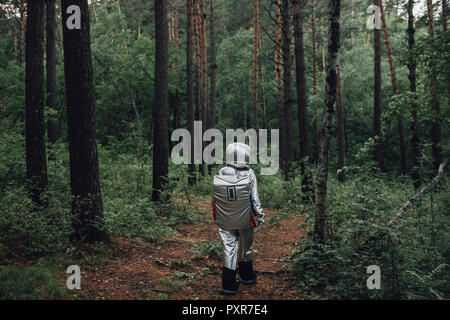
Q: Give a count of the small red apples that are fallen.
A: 0